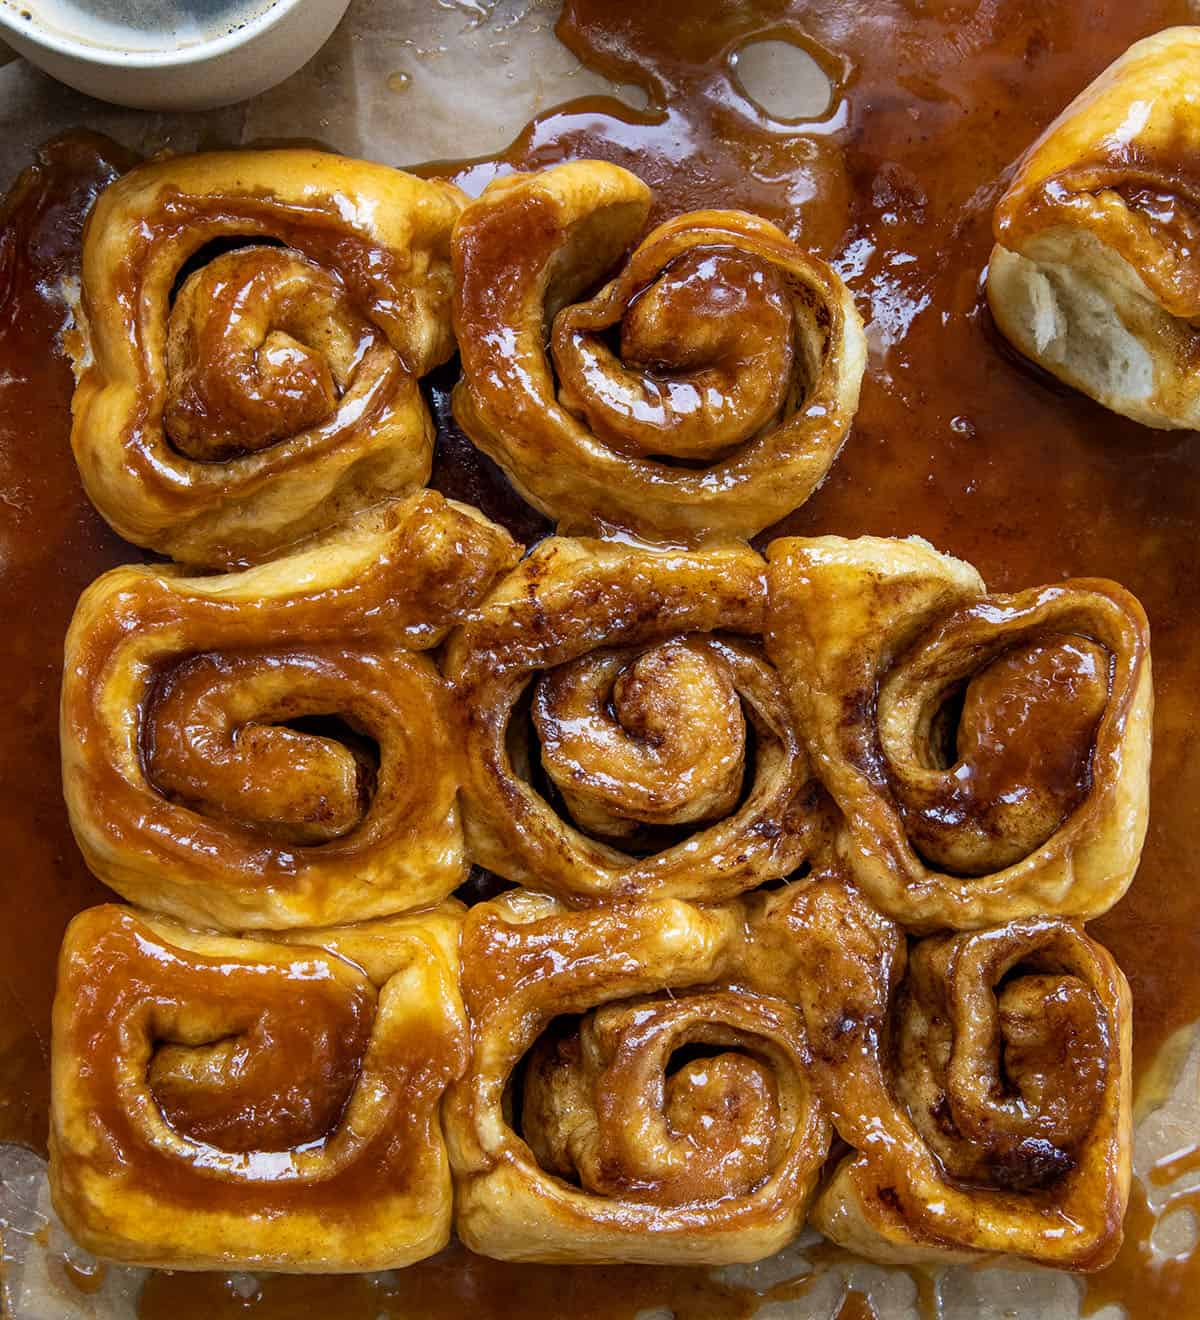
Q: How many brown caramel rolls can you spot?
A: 9